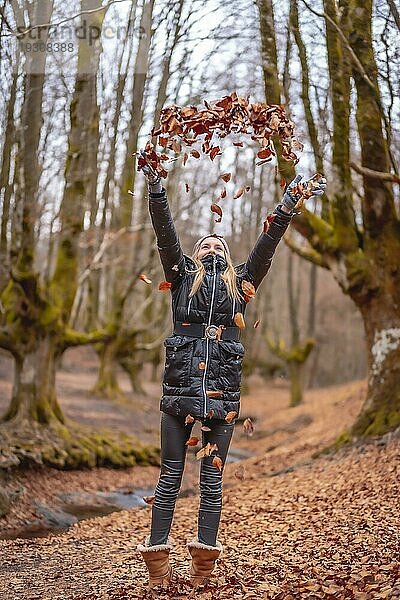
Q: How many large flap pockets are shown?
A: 2